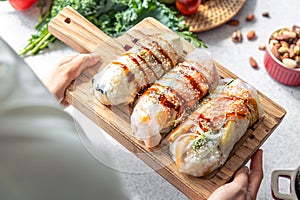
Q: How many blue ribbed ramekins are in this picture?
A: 0